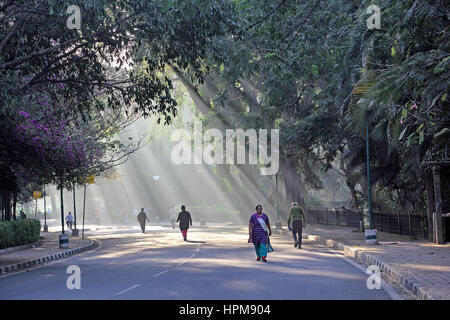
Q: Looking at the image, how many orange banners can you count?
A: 2